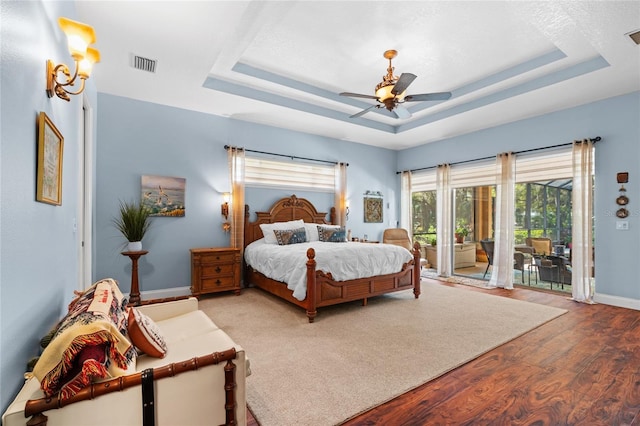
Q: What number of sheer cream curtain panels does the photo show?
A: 6